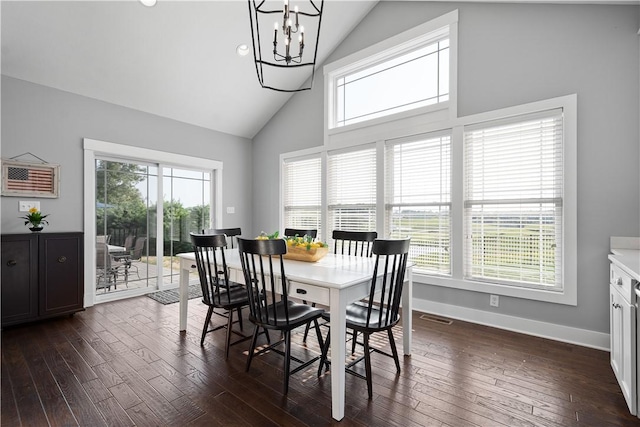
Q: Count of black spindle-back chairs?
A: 6